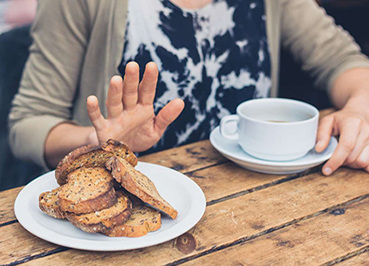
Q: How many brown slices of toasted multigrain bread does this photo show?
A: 6